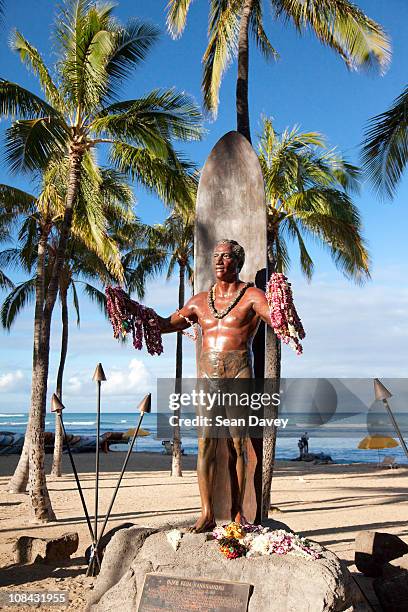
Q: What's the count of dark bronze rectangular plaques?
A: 1